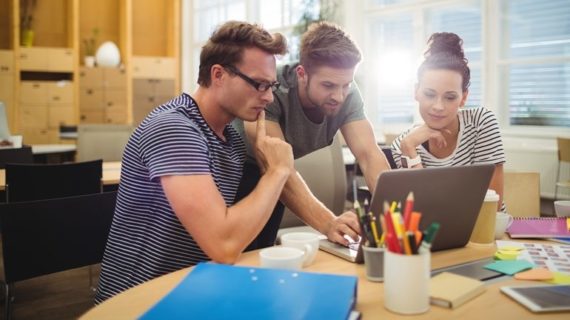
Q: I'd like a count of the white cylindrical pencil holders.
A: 1